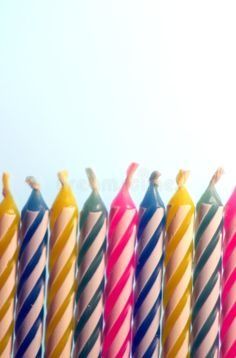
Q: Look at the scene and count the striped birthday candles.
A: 9